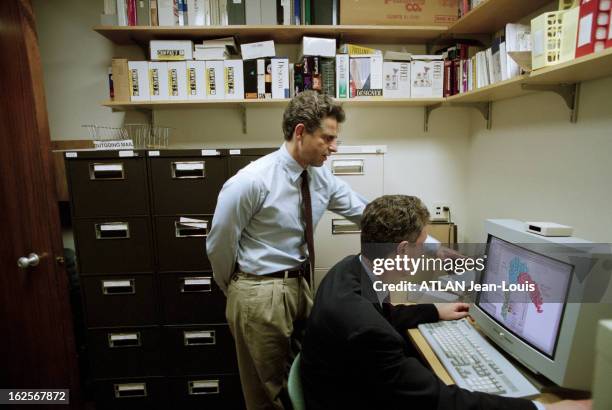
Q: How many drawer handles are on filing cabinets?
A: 12